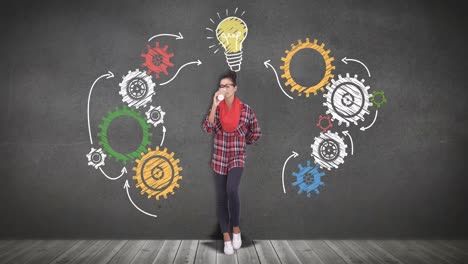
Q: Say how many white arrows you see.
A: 11